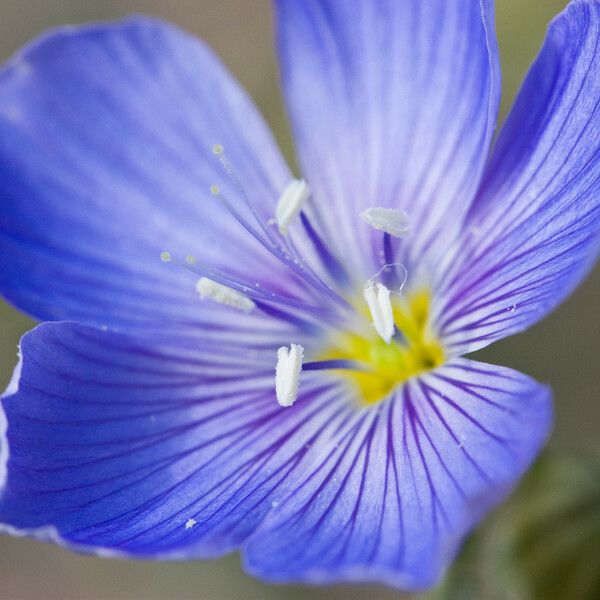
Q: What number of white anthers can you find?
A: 5